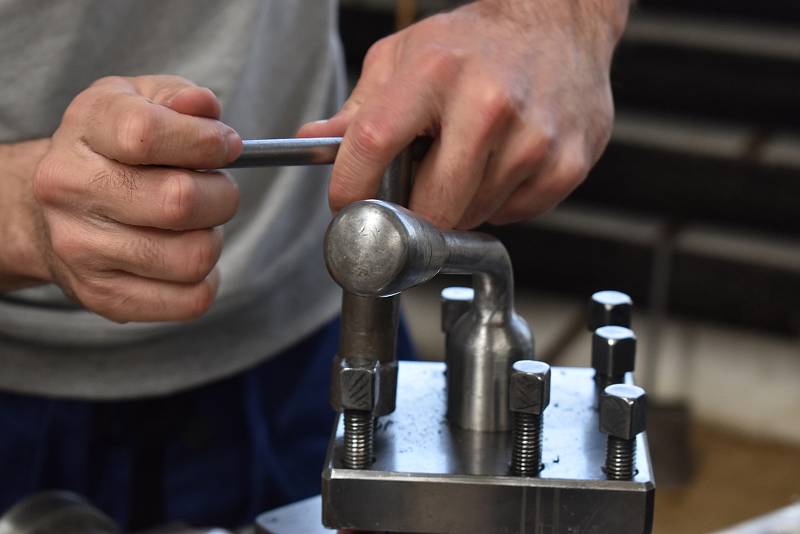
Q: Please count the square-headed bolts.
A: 6